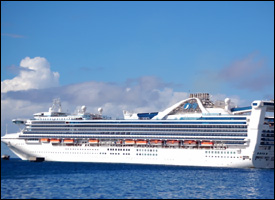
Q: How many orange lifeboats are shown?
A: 10